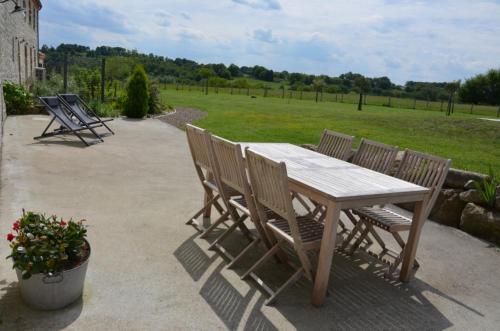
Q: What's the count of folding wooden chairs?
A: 6